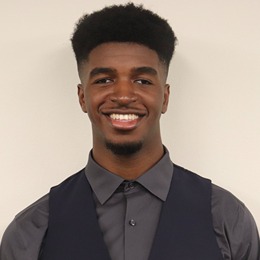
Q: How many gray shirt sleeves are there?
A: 2